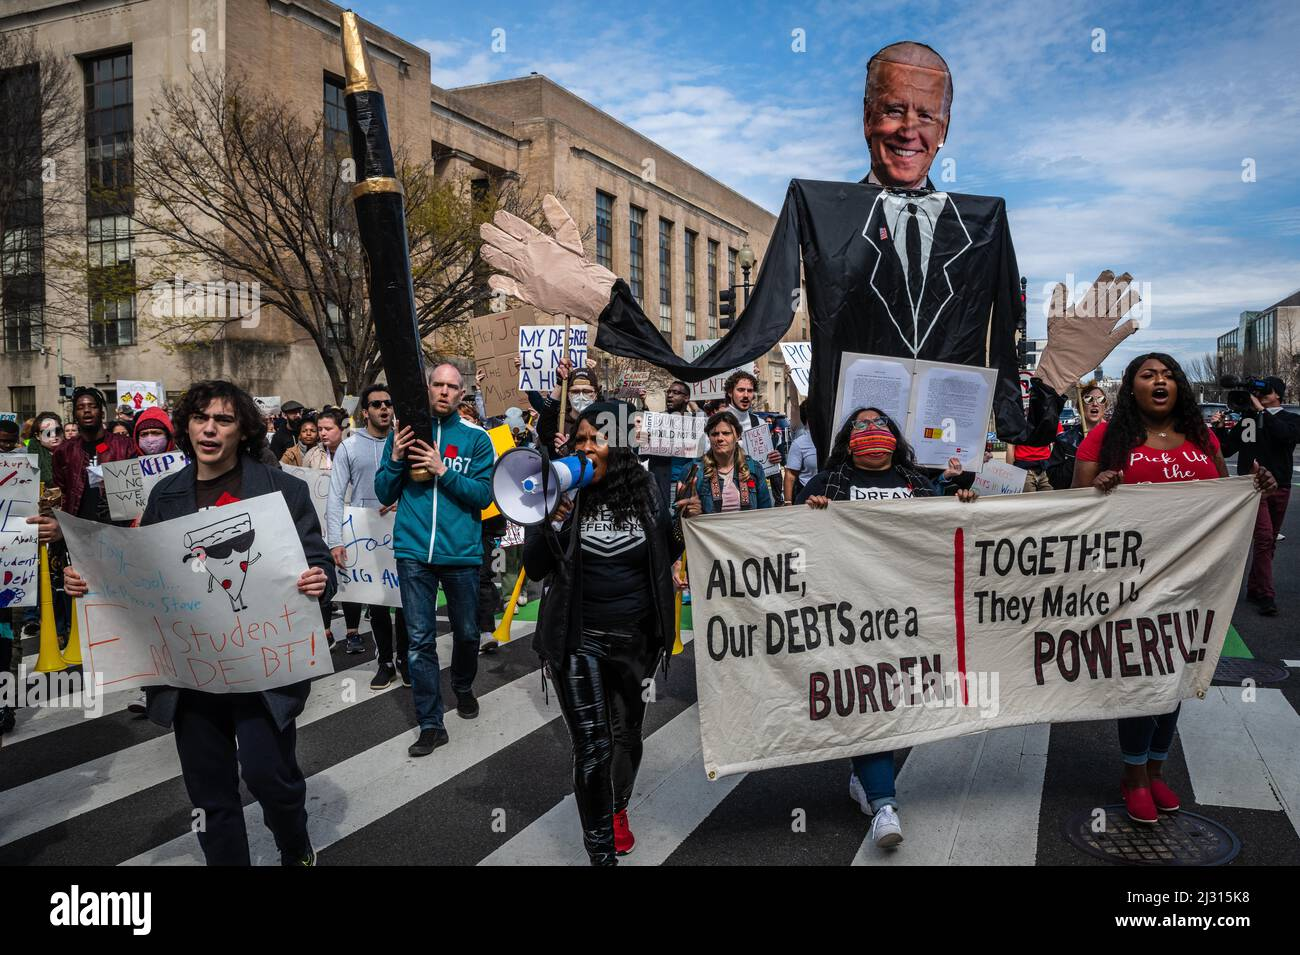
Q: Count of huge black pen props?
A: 1